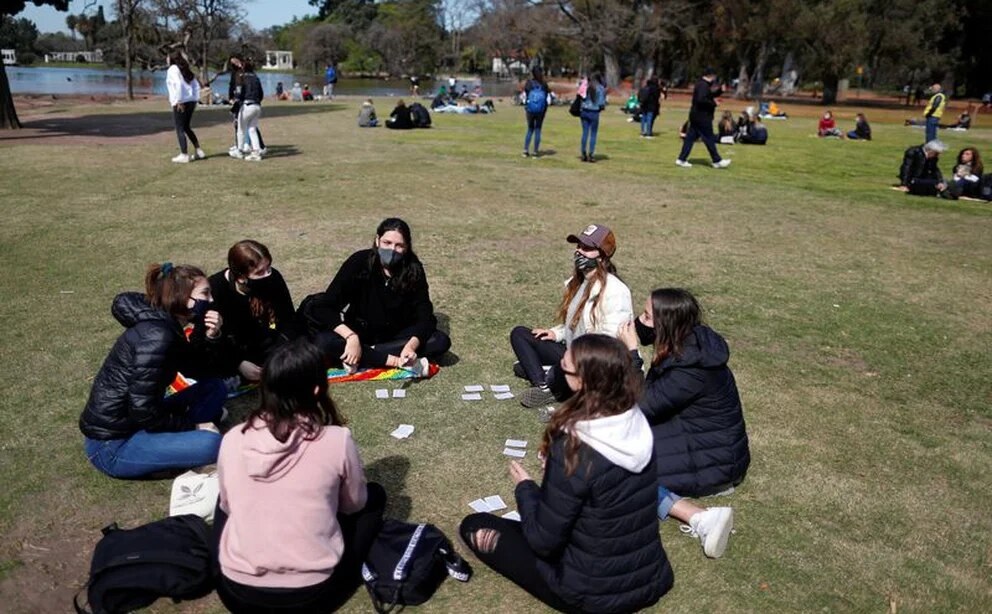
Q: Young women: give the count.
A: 7